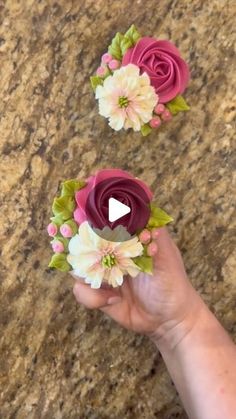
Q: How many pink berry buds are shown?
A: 12